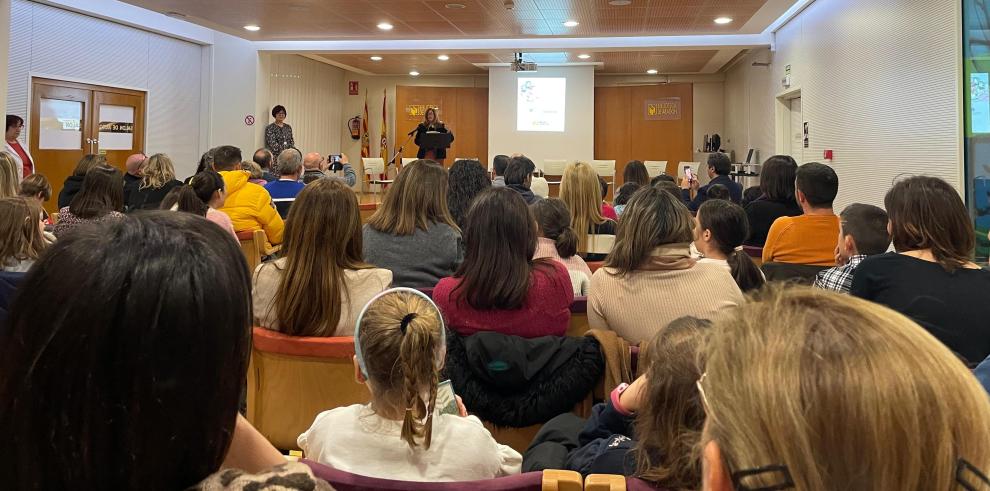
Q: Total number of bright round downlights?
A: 9